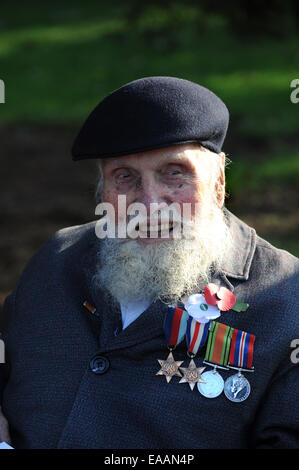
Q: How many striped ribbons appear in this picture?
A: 4